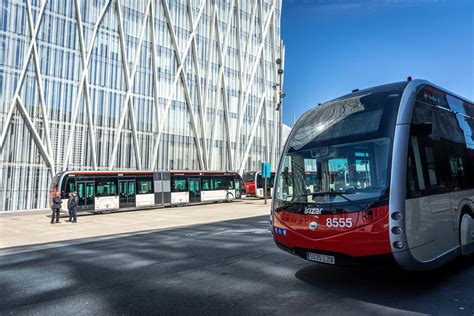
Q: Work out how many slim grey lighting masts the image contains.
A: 1